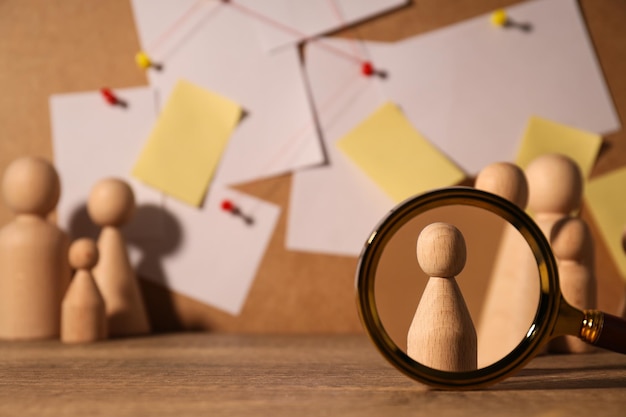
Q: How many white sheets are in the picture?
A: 6